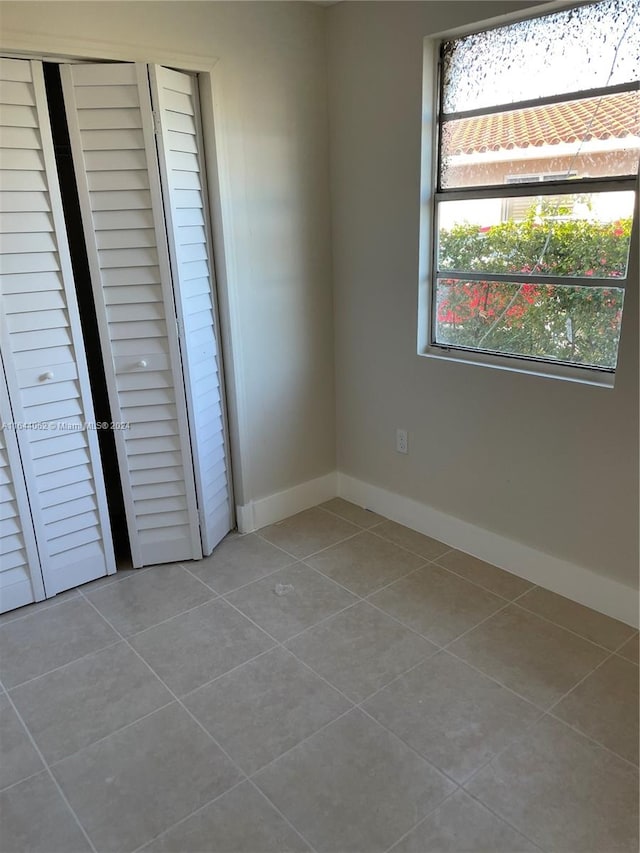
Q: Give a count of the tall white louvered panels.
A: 4